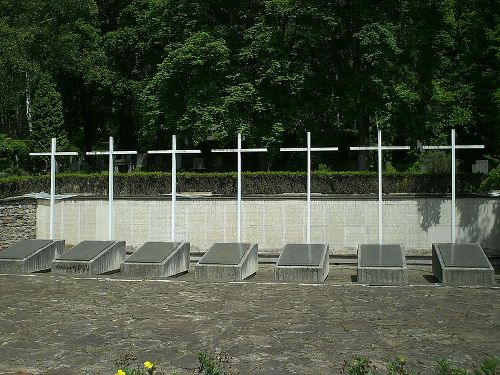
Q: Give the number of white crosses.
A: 7